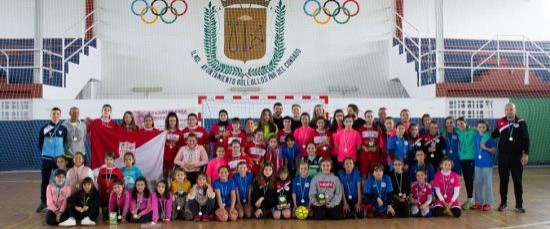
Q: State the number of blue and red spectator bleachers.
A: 2